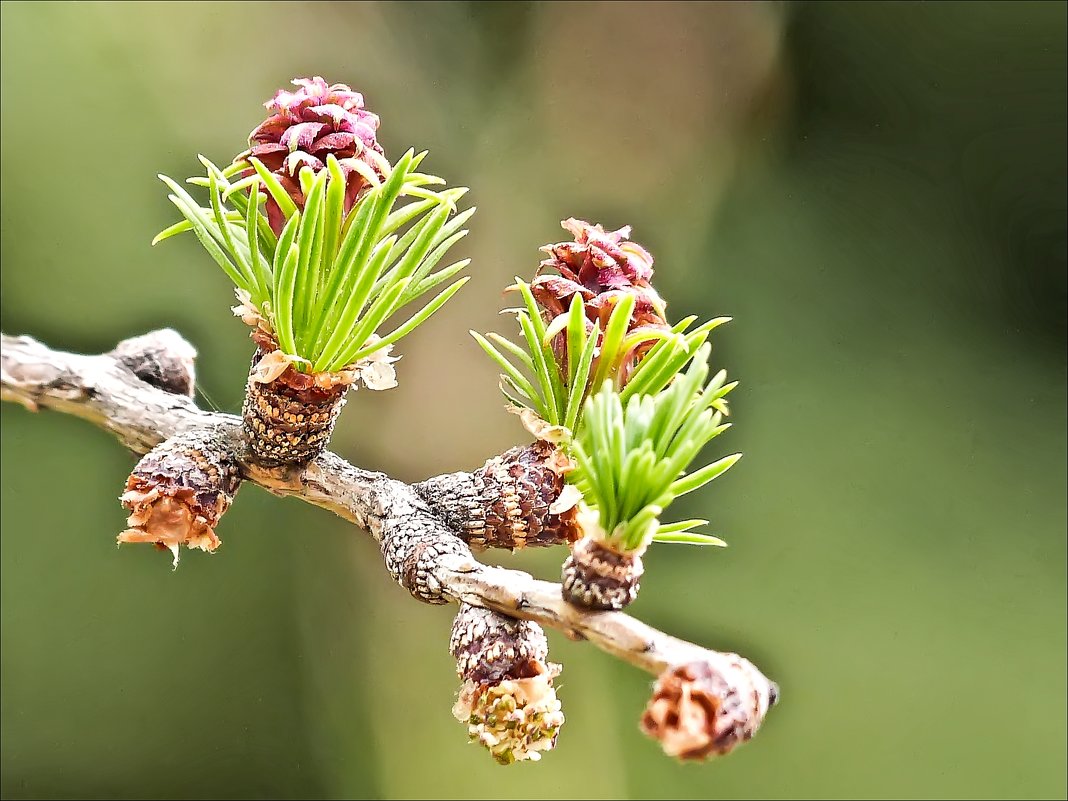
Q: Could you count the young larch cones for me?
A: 2